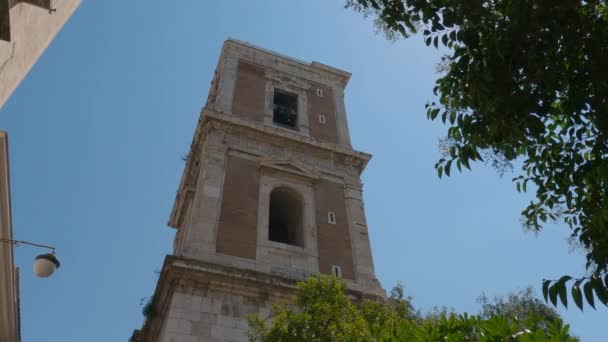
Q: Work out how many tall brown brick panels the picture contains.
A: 4